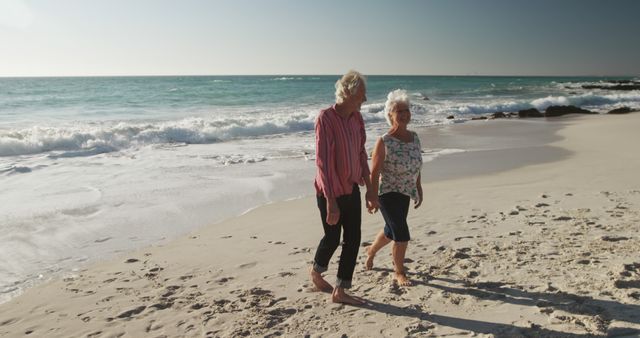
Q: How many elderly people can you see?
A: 2